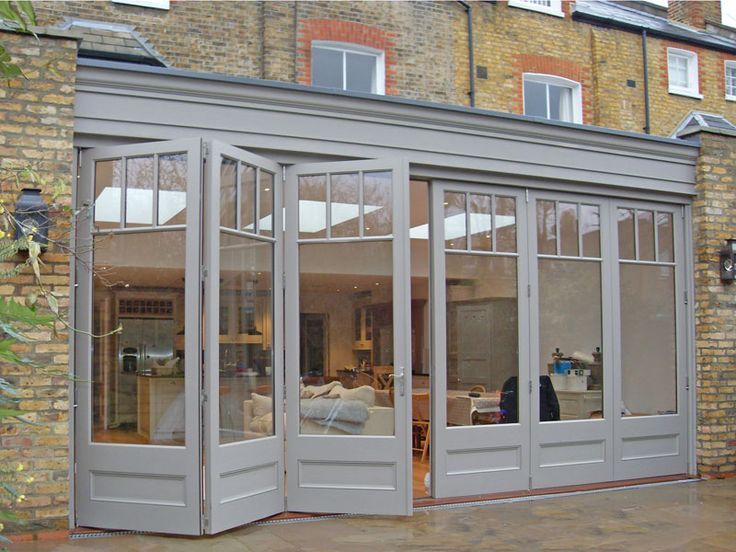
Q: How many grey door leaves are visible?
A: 6